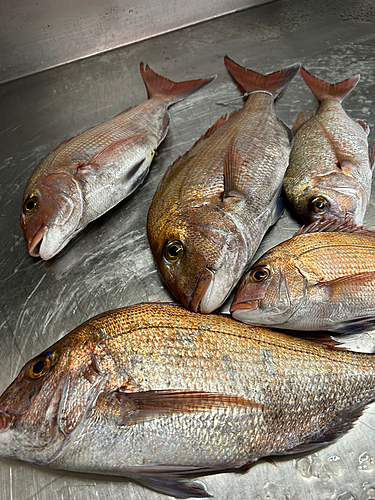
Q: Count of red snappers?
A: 5